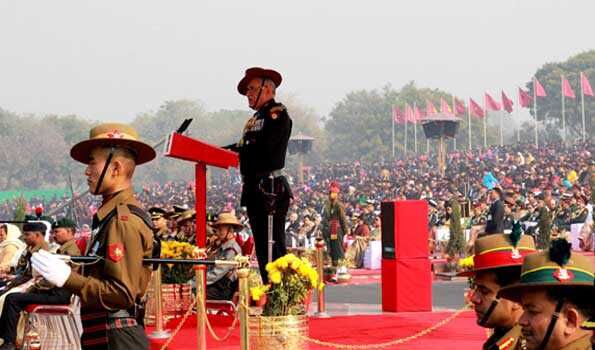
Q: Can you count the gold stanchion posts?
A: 4